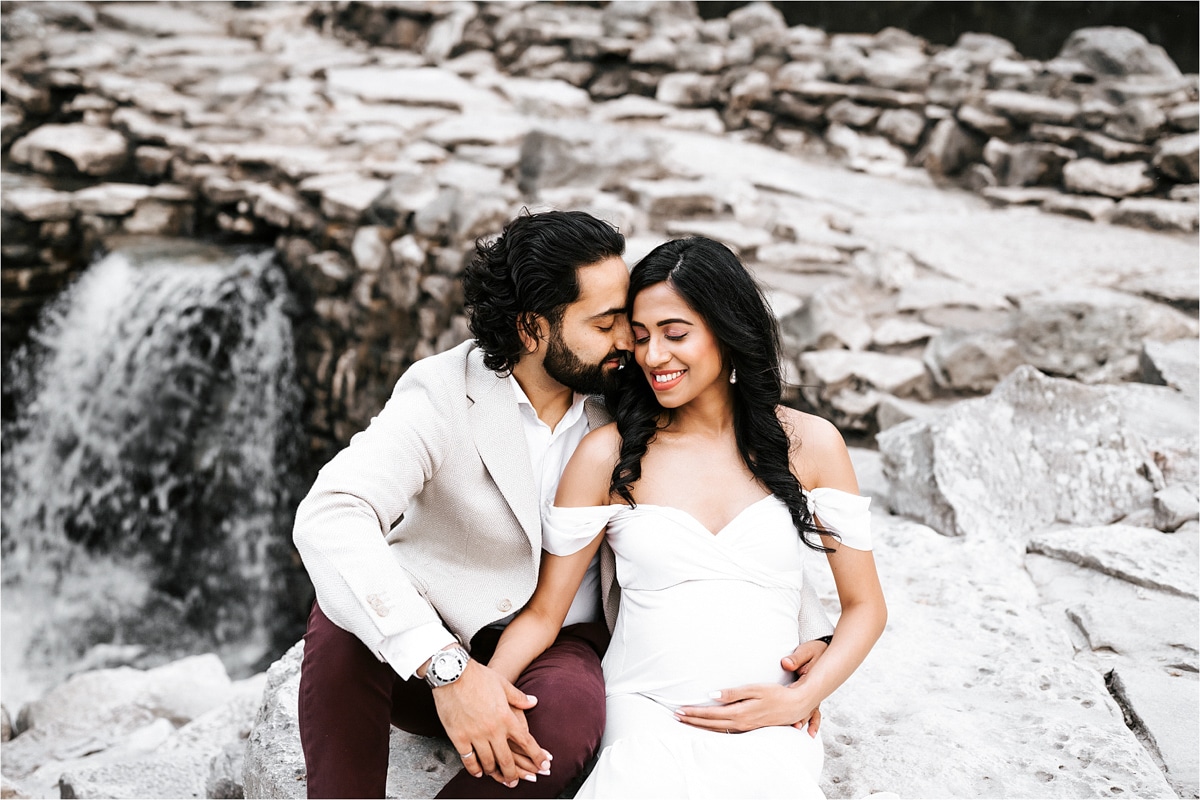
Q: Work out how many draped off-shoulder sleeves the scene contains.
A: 2